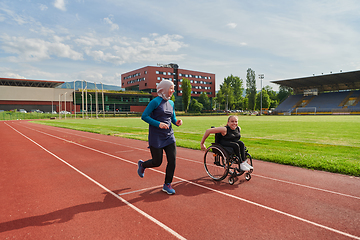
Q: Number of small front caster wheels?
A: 2